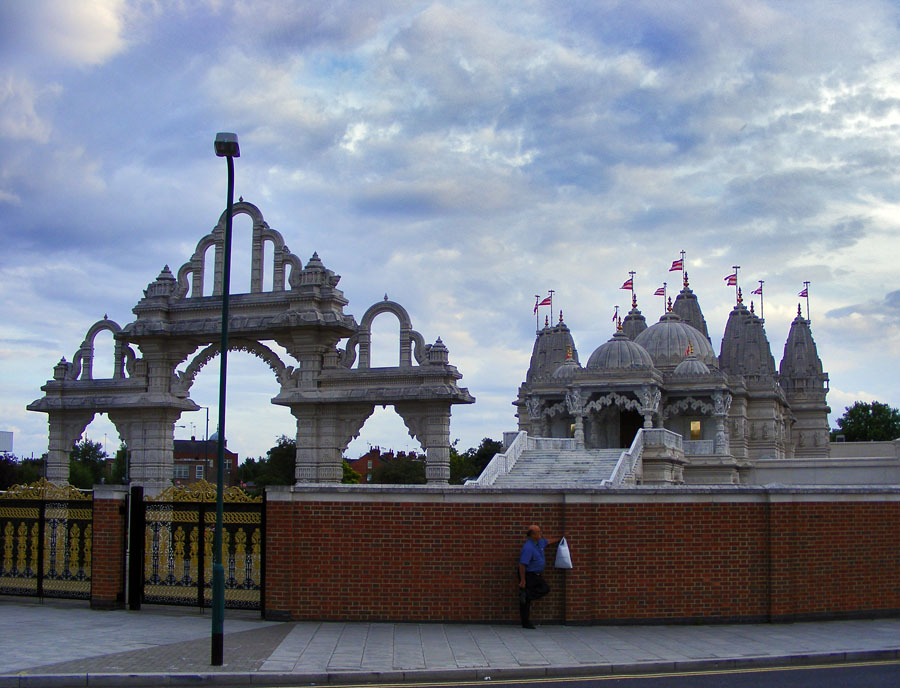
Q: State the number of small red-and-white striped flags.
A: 9